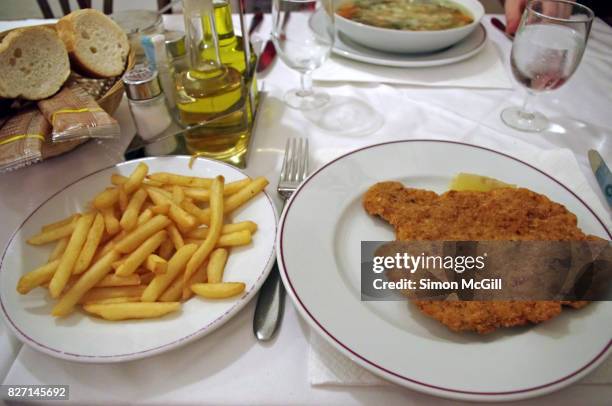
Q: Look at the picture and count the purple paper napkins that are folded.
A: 0